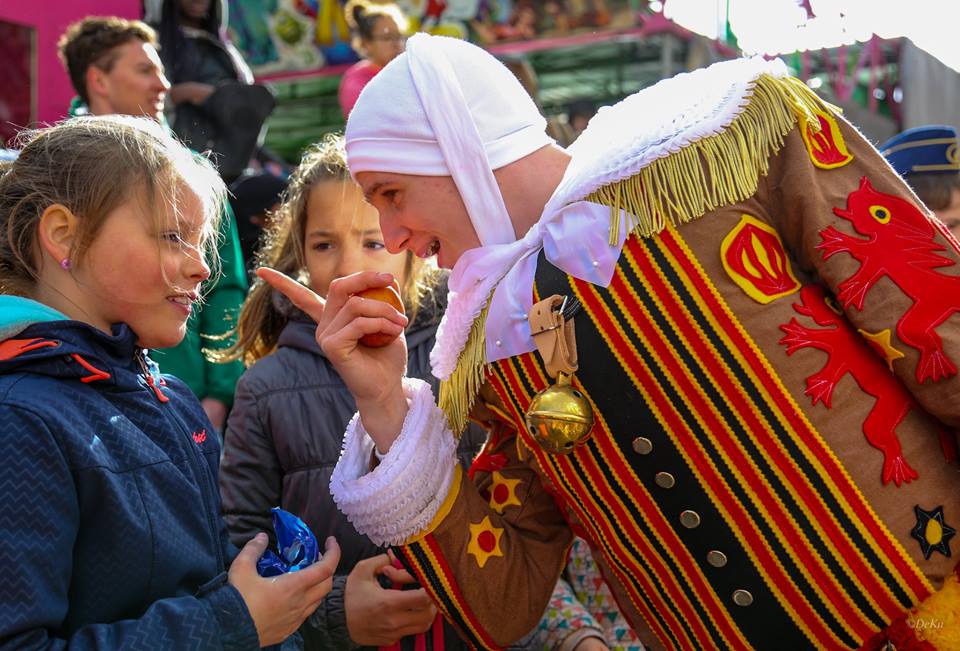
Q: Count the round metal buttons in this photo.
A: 5